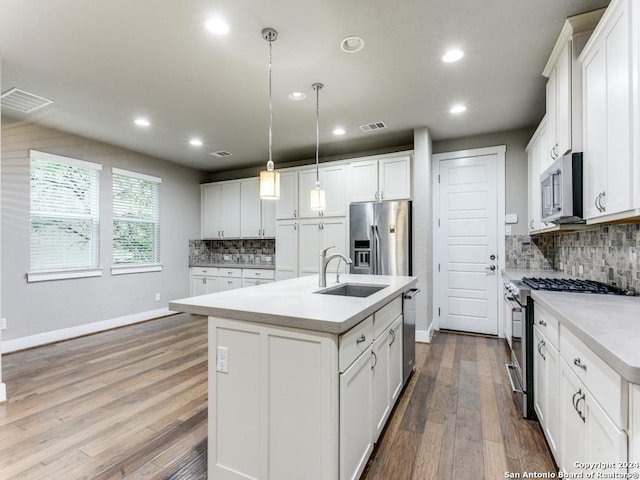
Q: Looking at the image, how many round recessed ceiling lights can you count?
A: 8